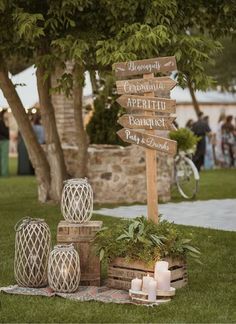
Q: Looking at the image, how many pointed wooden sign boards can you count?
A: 4